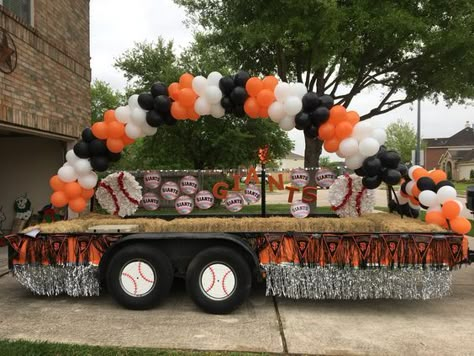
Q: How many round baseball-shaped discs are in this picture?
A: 15